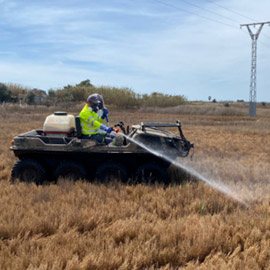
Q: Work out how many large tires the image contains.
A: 4